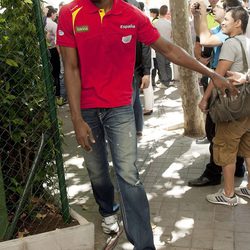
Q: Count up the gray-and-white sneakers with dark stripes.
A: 2